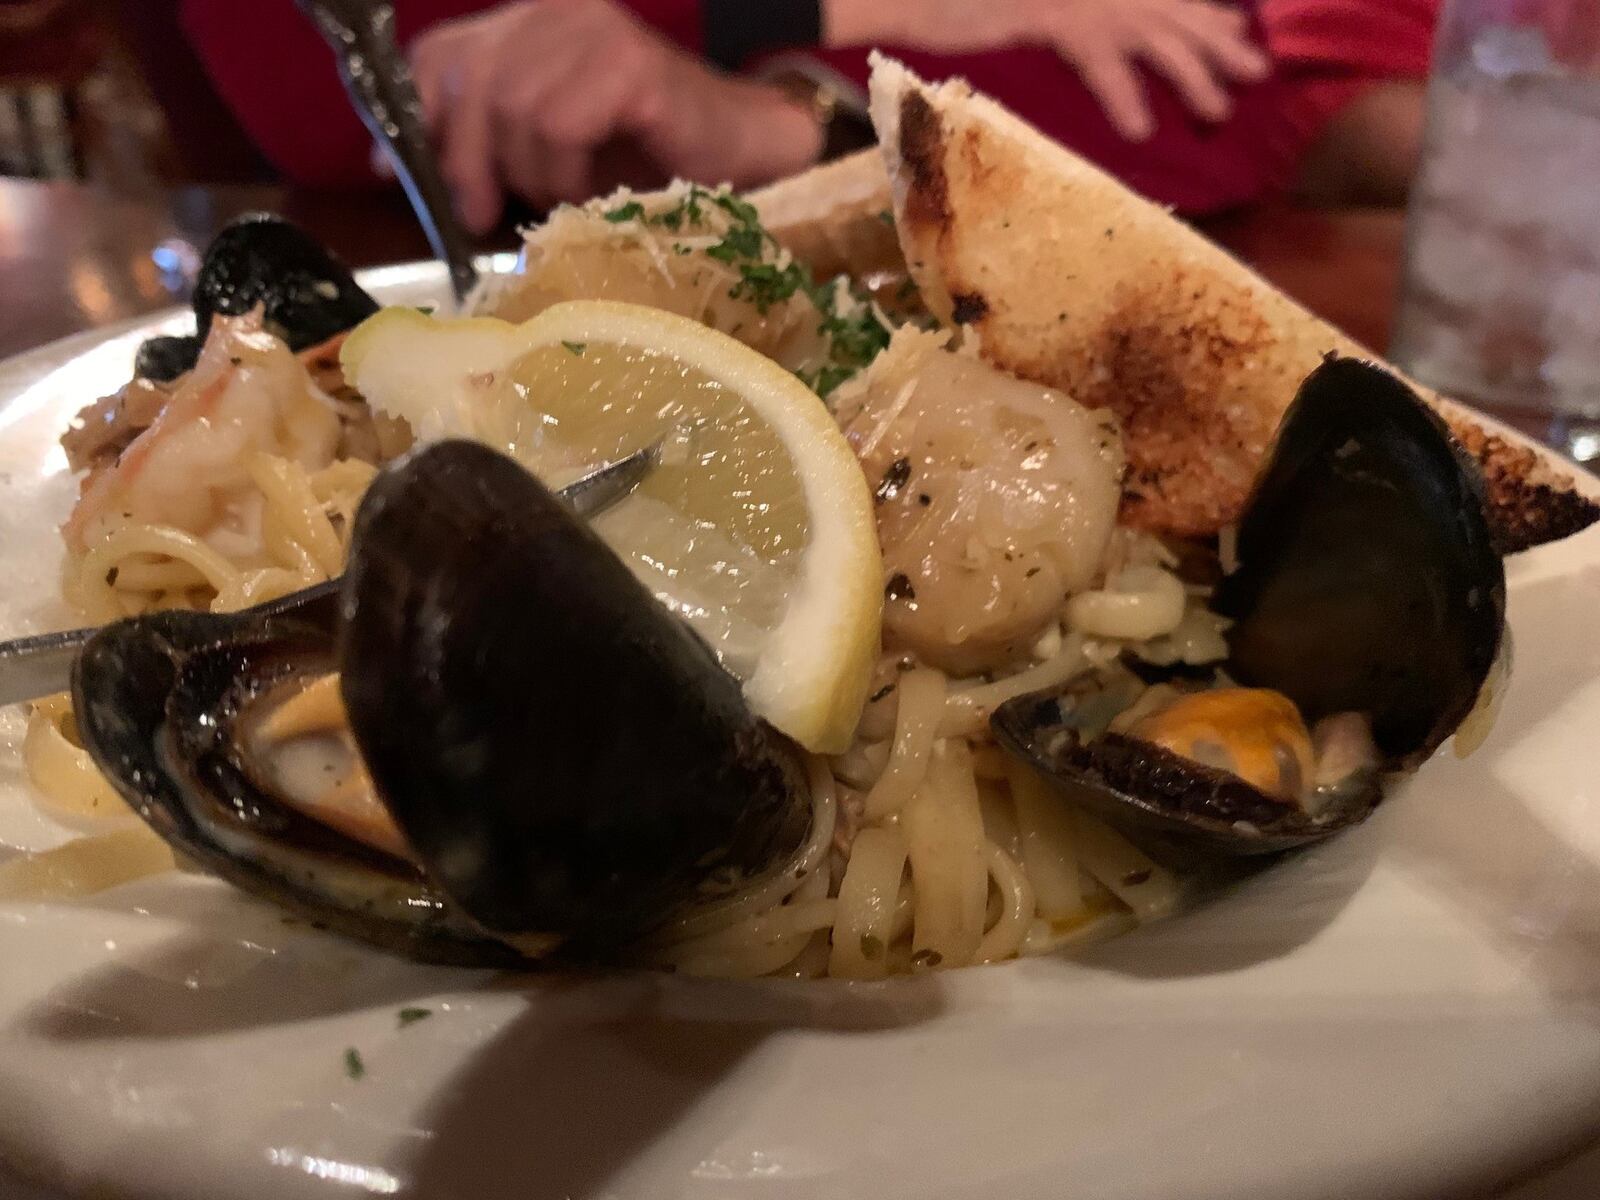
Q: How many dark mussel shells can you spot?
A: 3